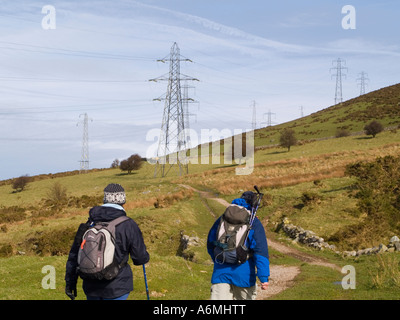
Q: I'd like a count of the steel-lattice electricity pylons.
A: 8